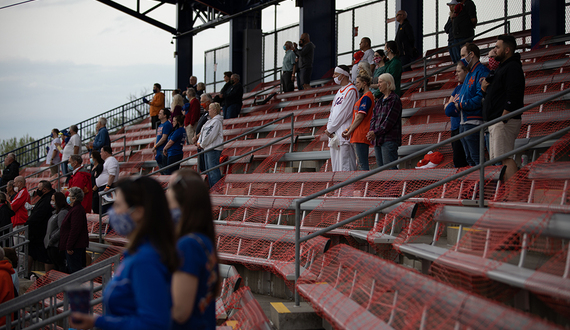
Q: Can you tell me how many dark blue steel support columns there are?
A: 5